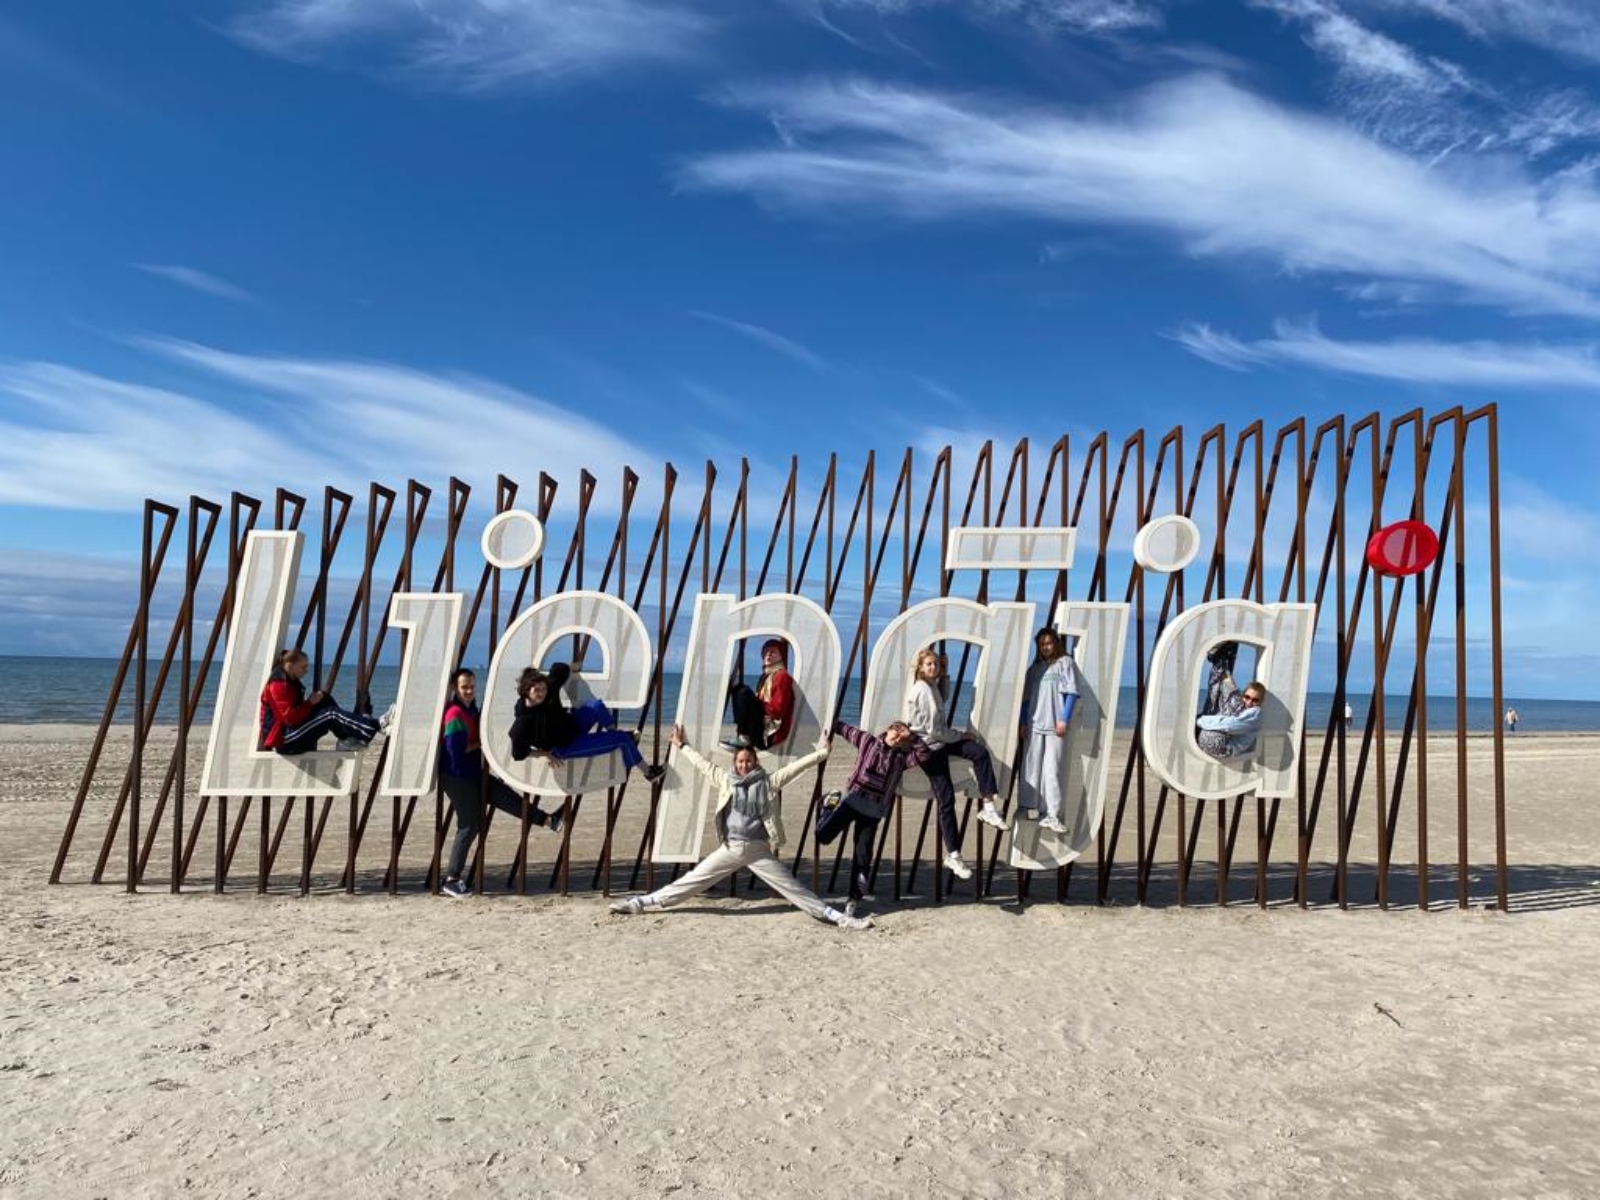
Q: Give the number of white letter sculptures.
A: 7